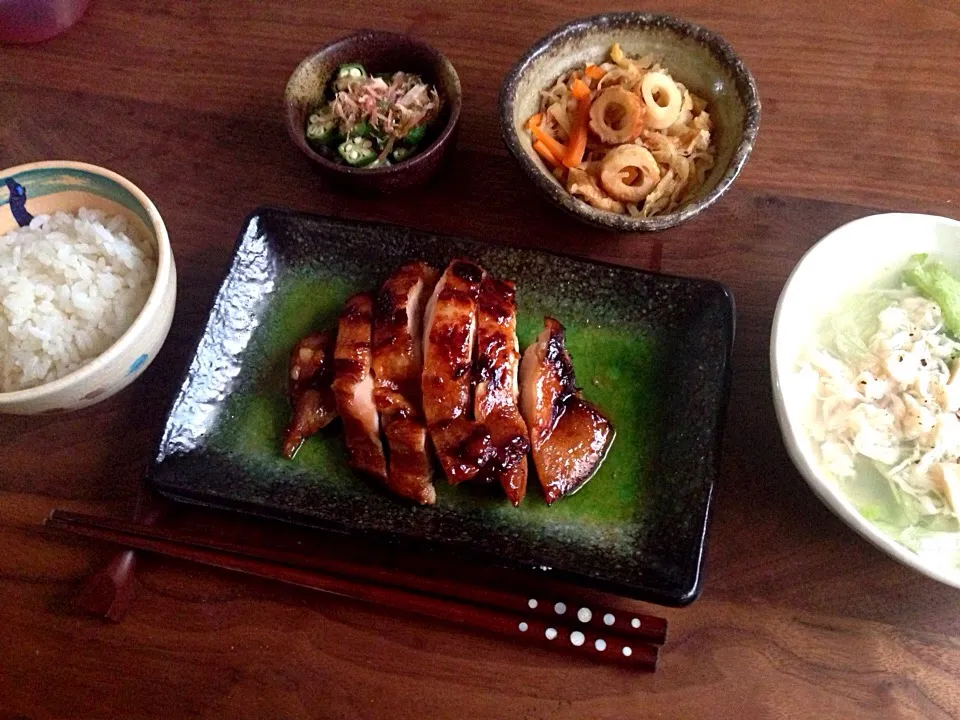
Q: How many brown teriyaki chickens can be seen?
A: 6